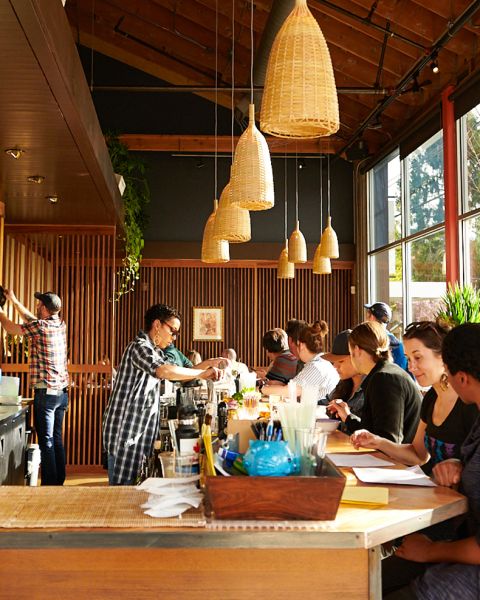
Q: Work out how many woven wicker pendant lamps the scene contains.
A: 8